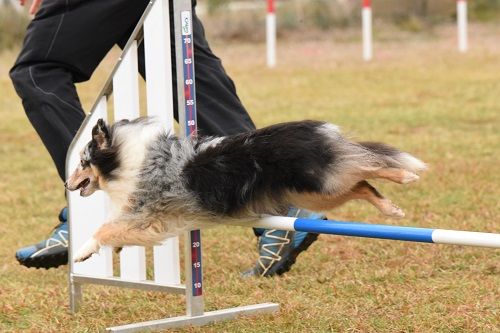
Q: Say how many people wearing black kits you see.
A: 1